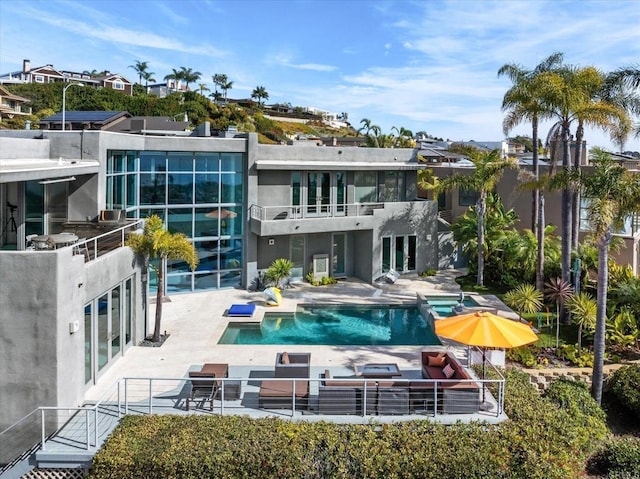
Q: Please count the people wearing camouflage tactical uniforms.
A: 0